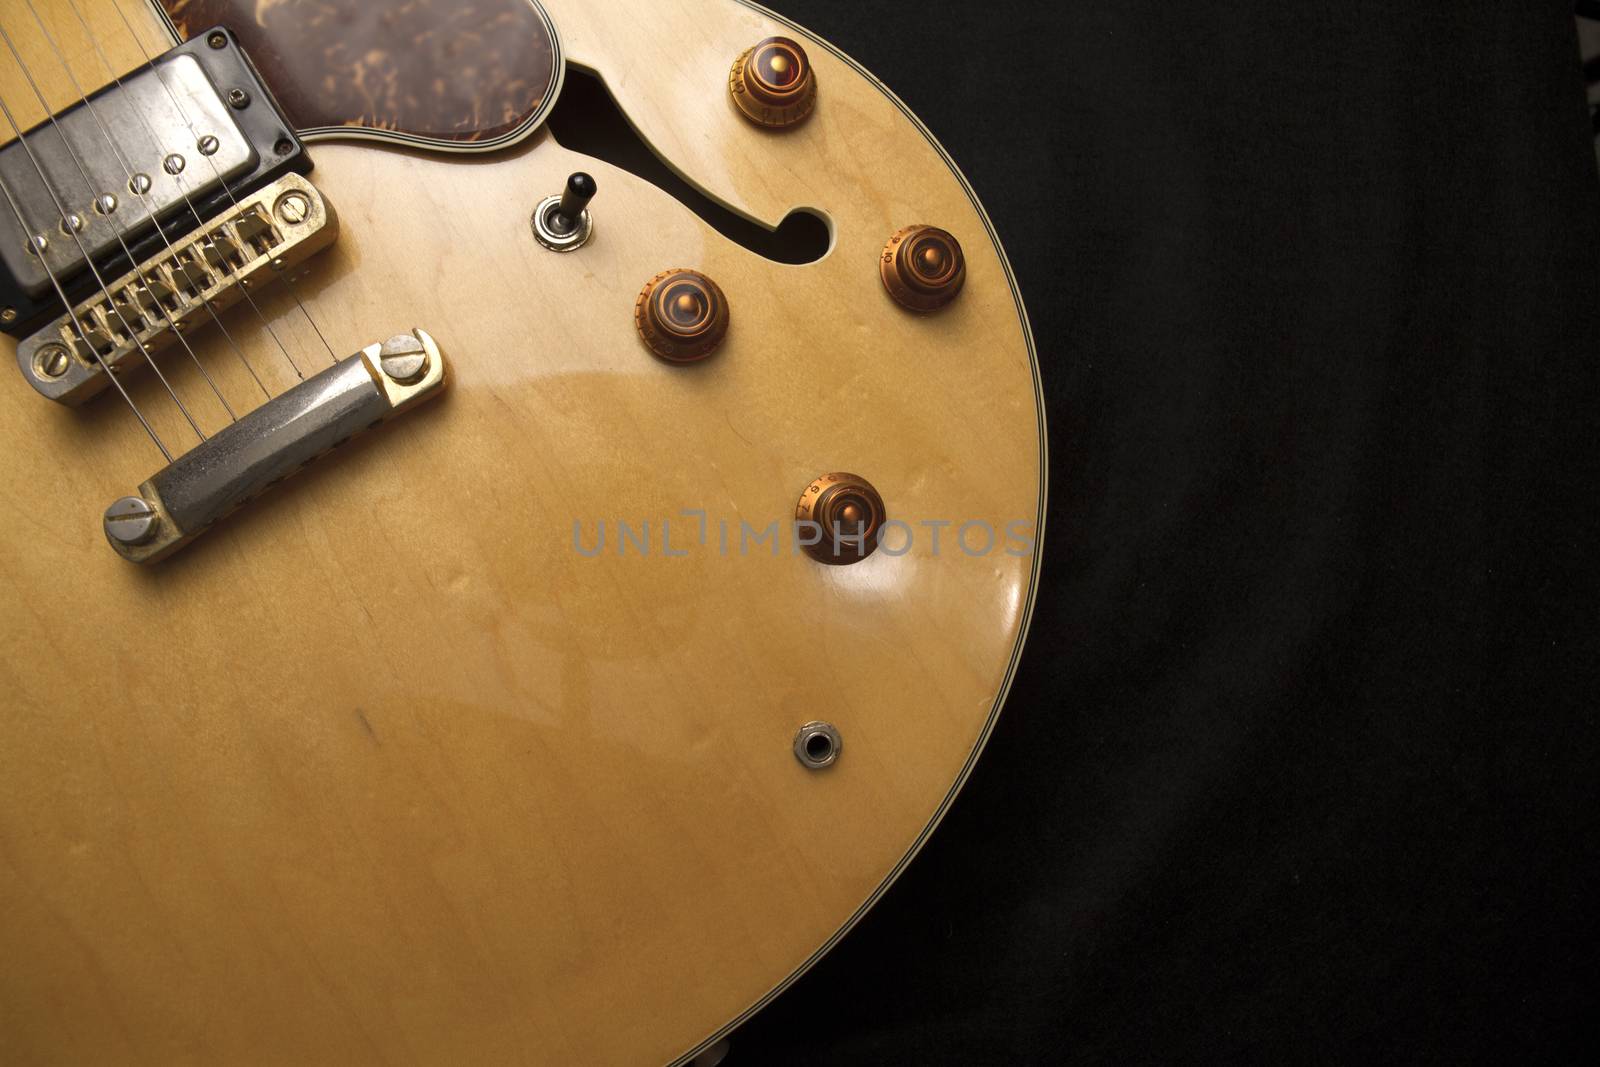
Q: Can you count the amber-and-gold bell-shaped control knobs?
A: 4